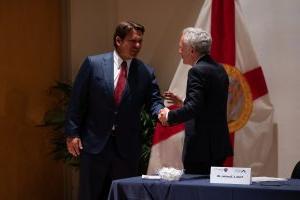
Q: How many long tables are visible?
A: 1